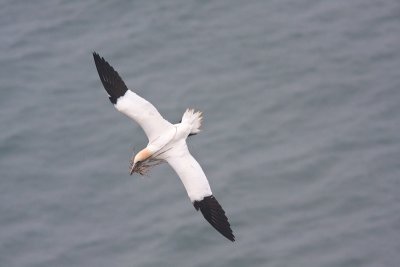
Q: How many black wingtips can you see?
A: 2